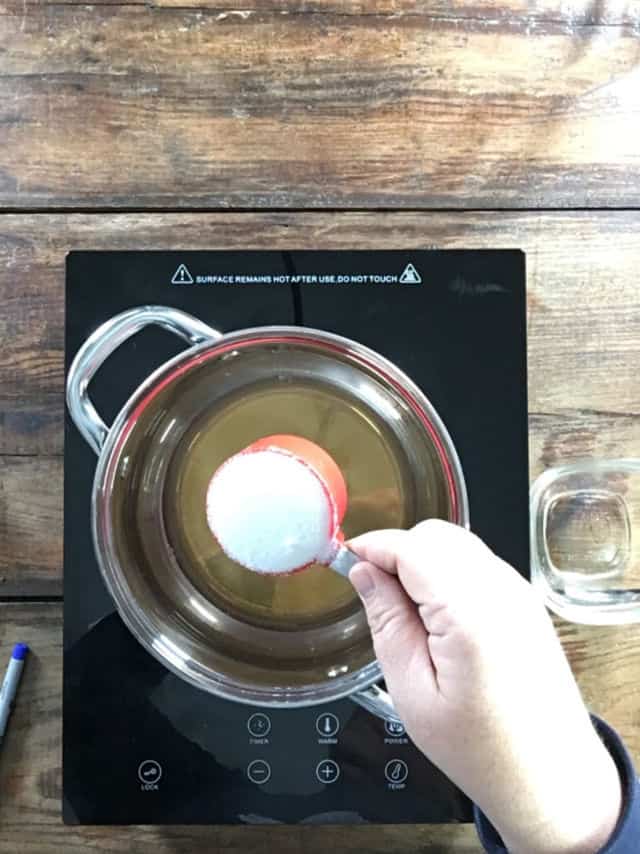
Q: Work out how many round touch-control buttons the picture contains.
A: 7